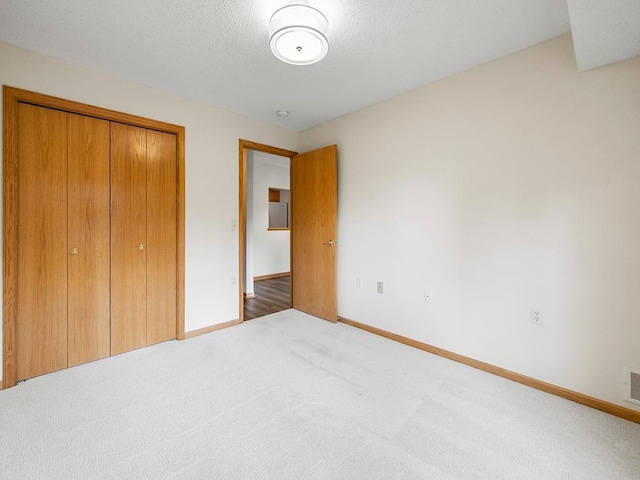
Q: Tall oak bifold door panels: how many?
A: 4